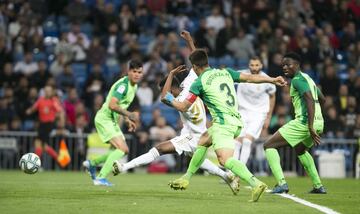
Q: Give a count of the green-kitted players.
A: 3